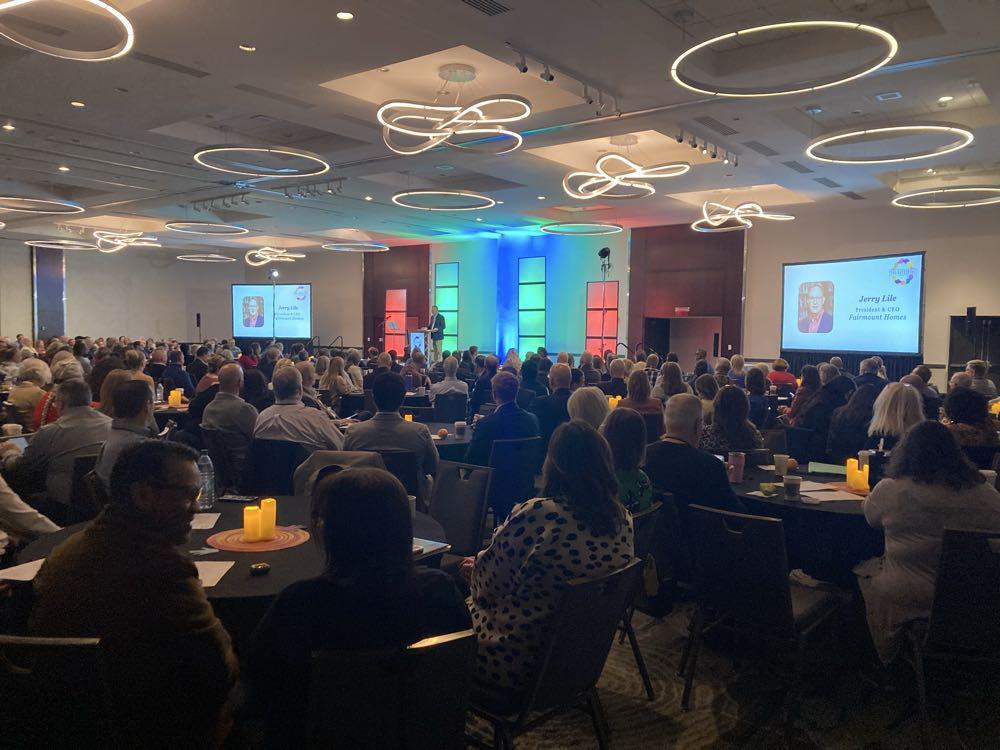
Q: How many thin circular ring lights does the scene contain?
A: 12